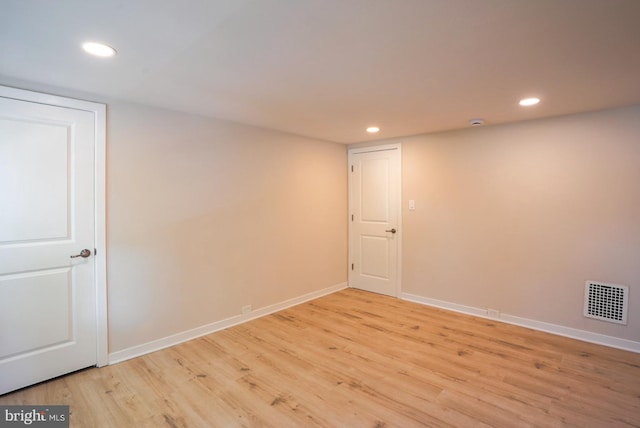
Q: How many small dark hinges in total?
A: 3